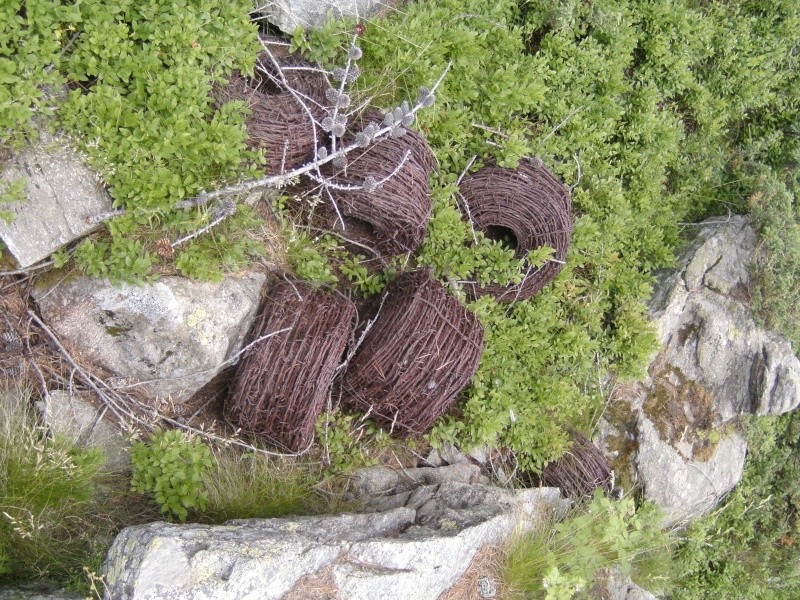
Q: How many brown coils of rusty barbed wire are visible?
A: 6